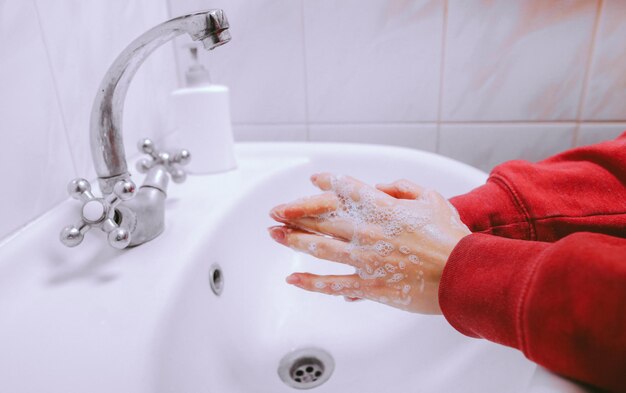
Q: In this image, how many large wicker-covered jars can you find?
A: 0